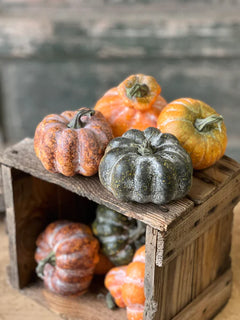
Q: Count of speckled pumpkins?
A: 4